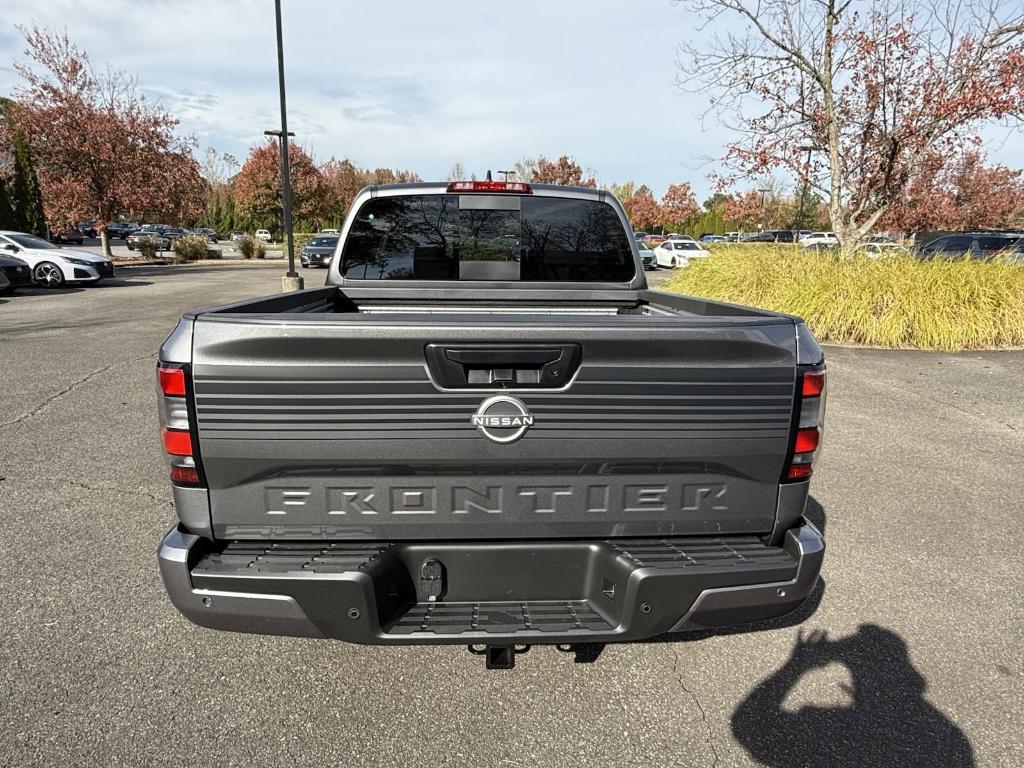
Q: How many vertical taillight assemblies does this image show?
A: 2